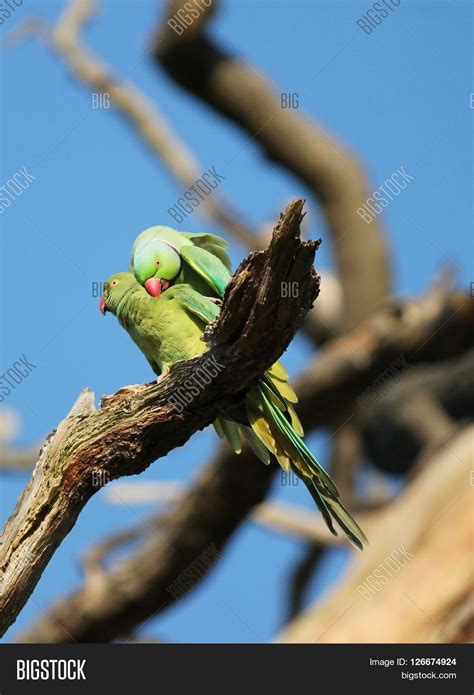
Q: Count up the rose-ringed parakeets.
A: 2